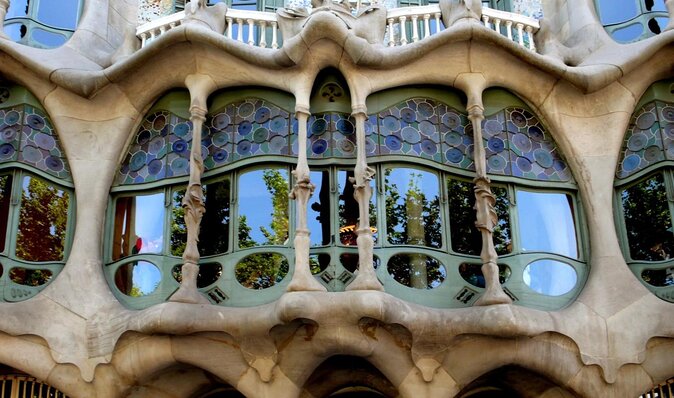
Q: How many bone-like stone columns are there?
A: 4